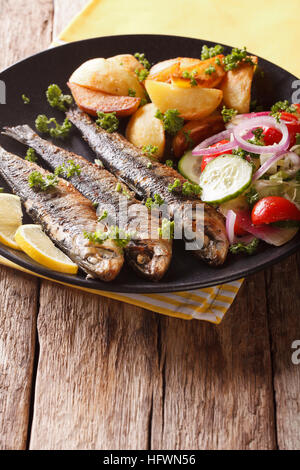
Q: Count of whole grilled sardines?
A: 3